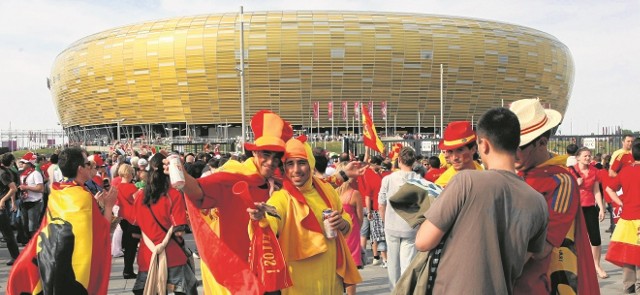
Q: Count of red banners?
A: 6